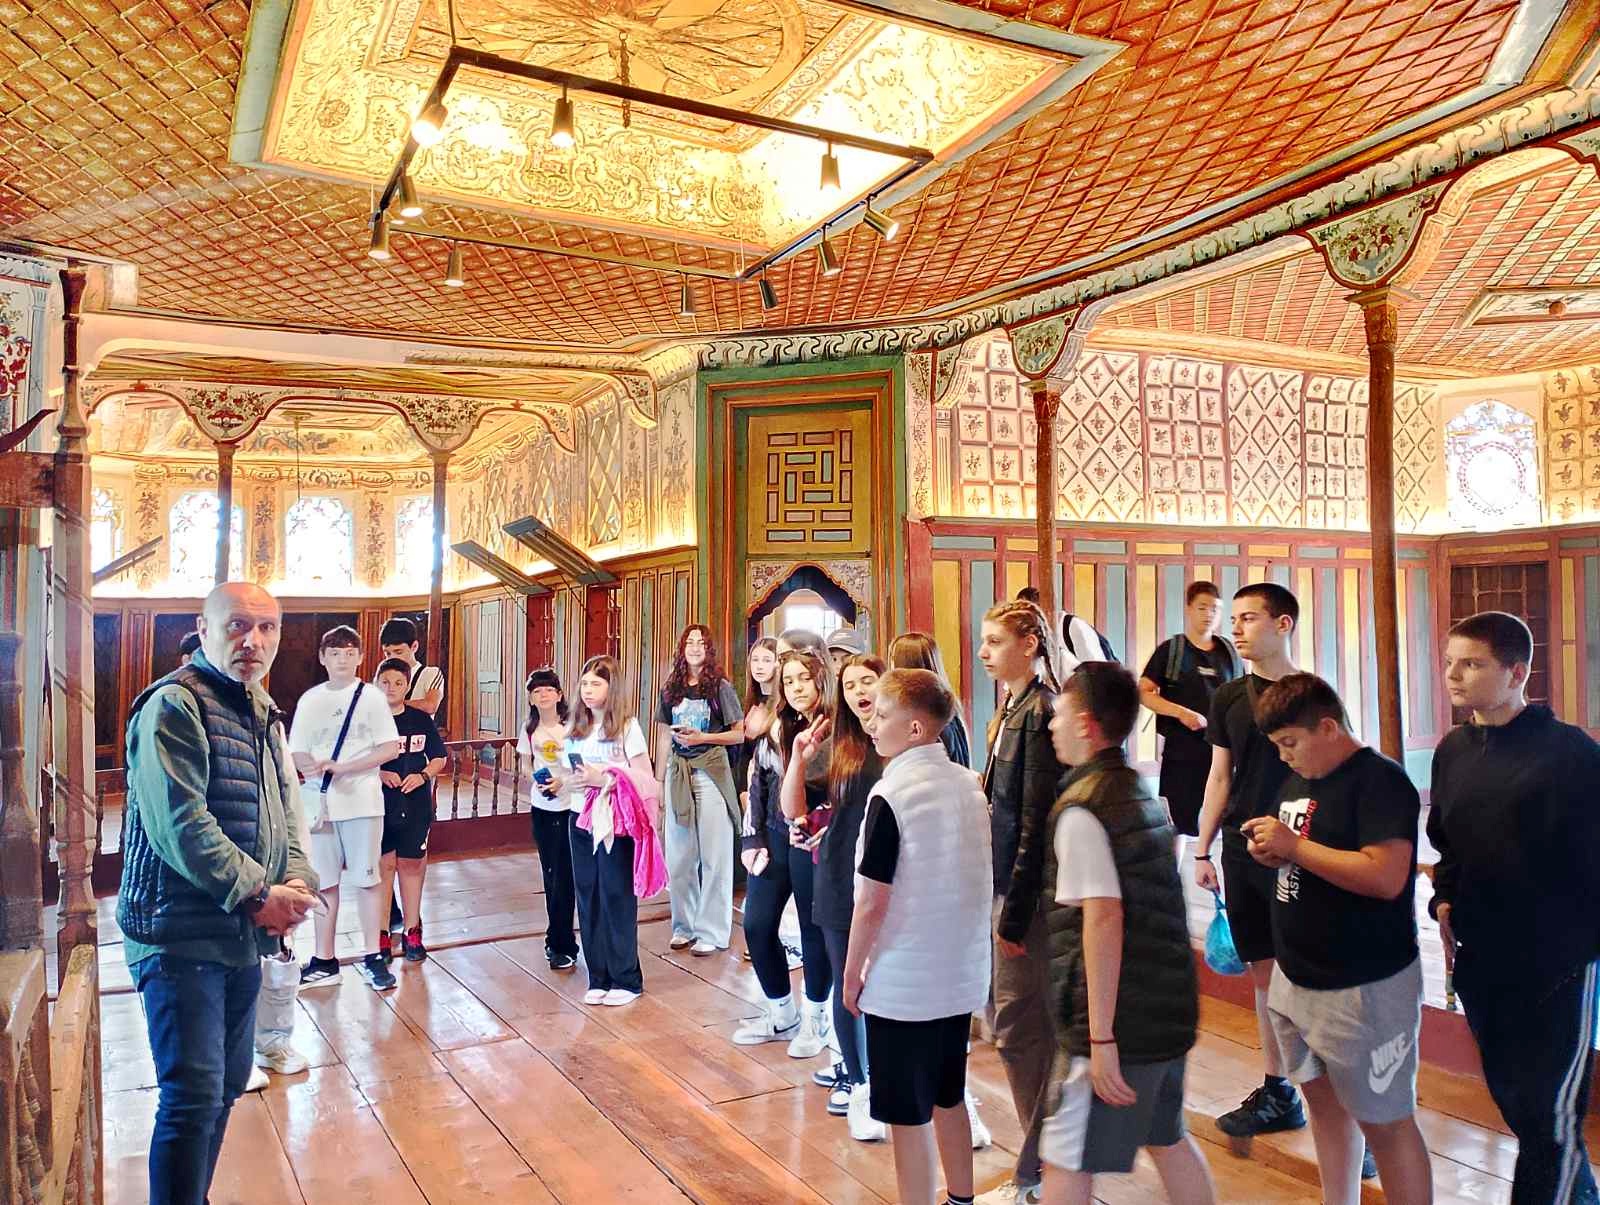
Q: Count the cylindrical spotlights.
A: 10